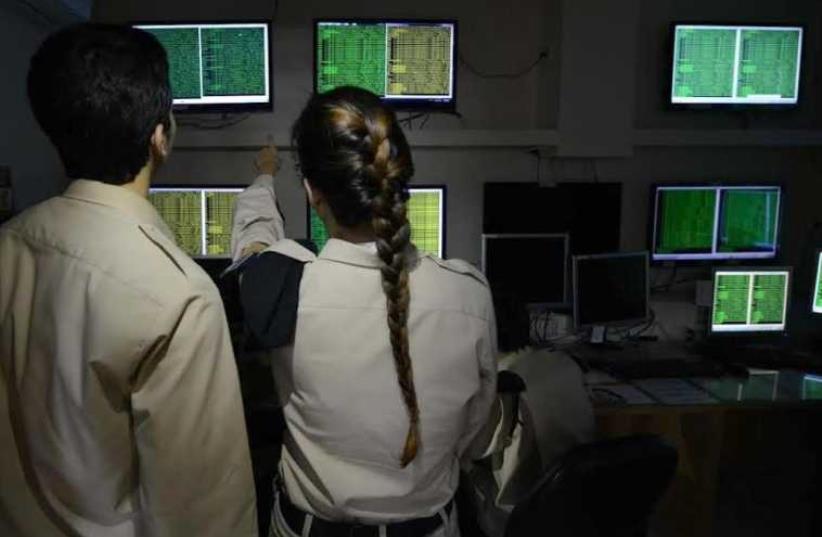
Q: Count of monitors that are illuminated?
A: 8